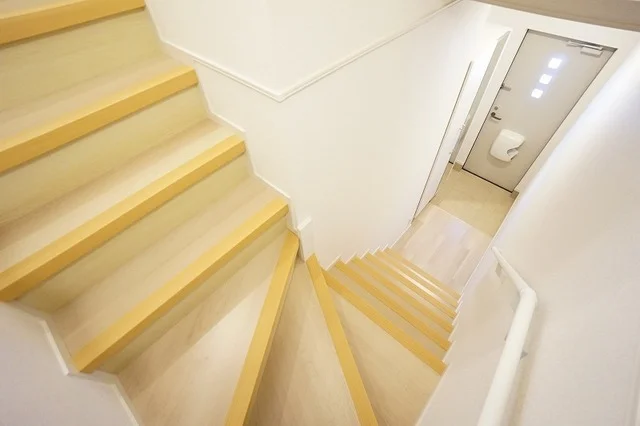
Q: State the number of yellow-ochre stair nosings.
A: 12